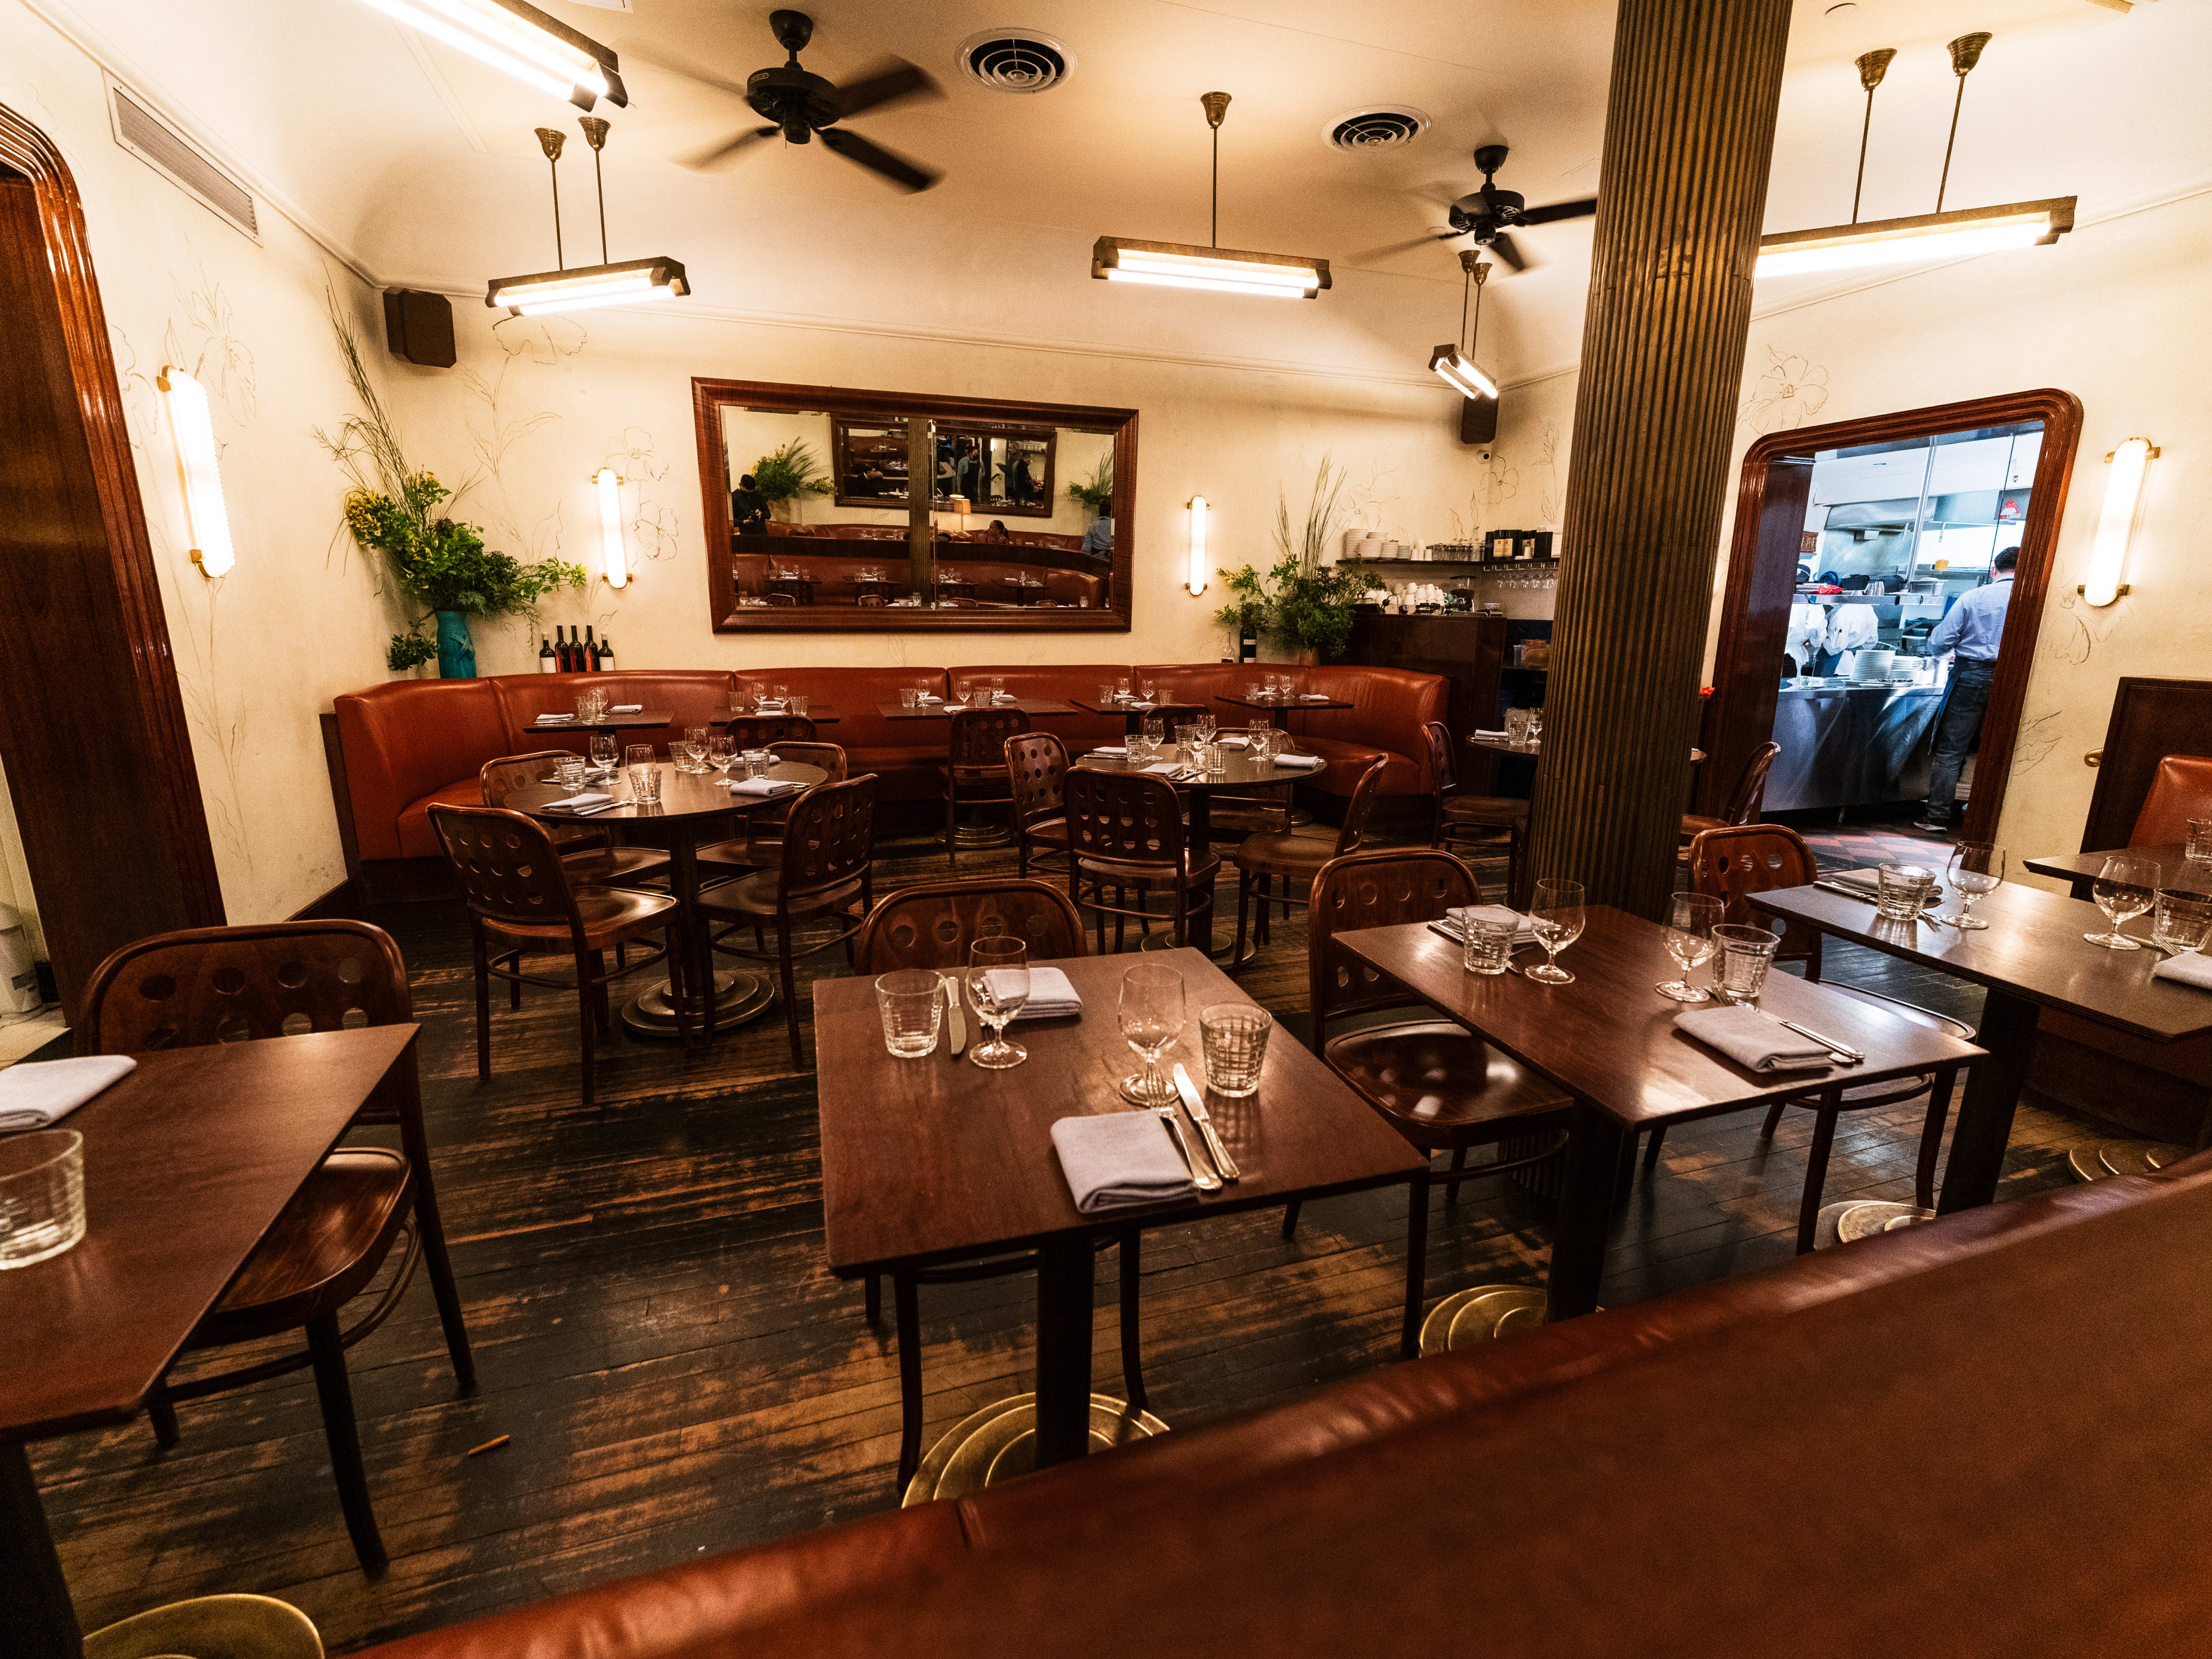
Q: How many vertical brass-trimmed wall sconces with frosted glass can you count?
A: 4